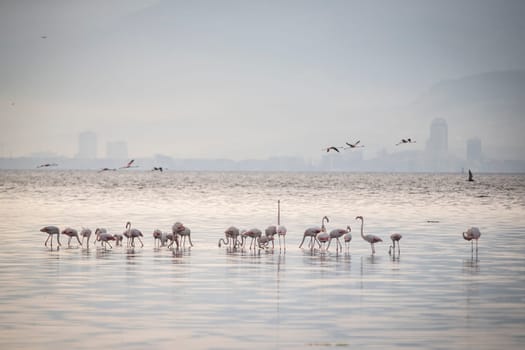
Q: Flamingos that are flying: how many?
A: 7